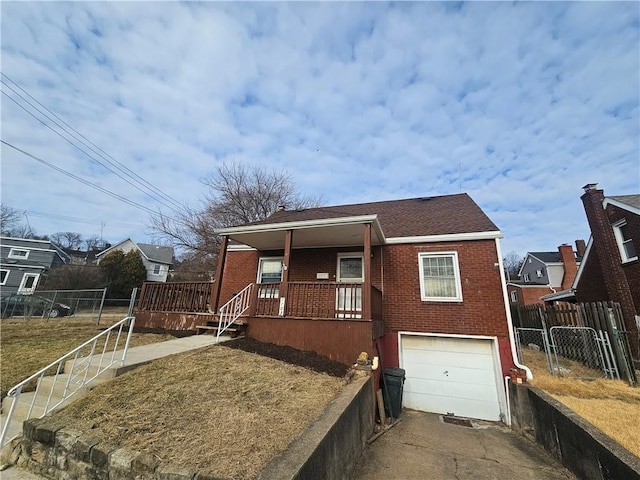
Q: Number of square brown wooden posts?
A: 3